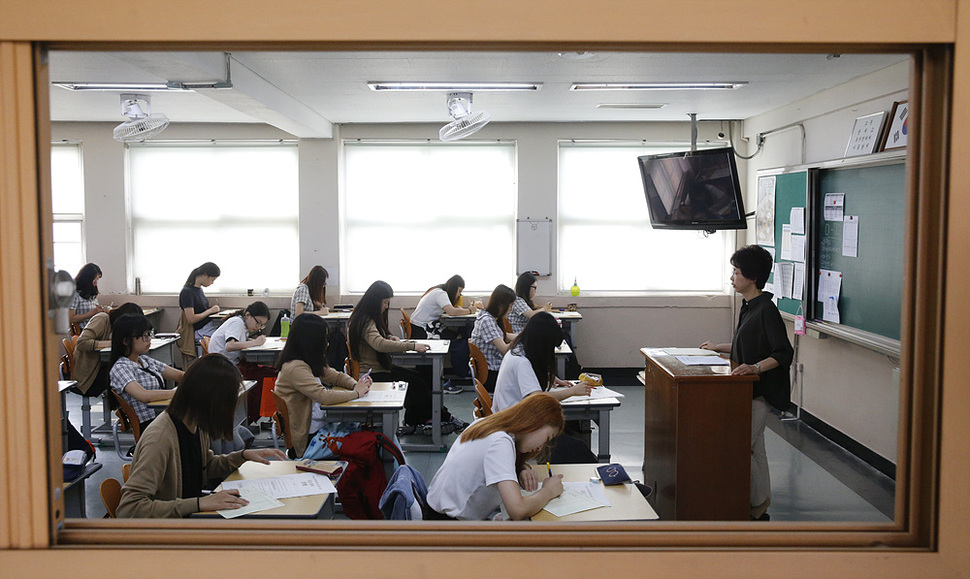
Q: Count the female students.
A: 14